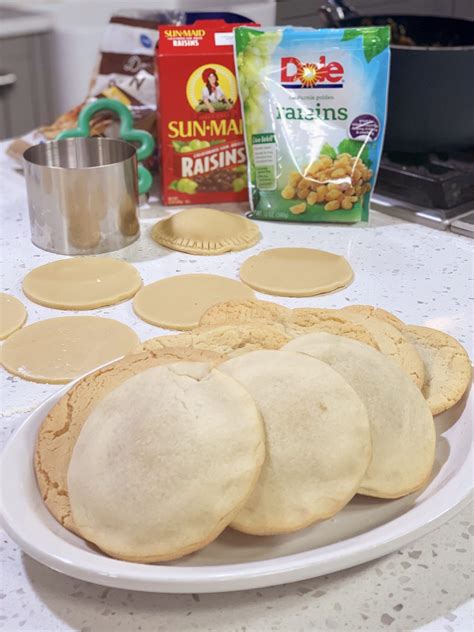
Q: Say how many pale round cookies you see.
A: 3